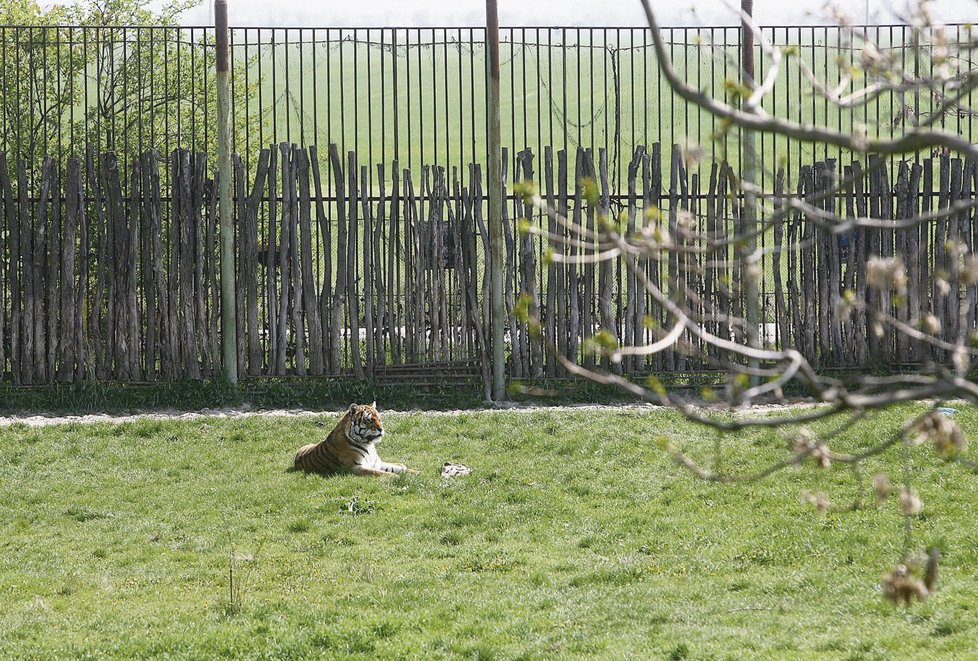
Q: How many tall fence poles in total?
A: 3